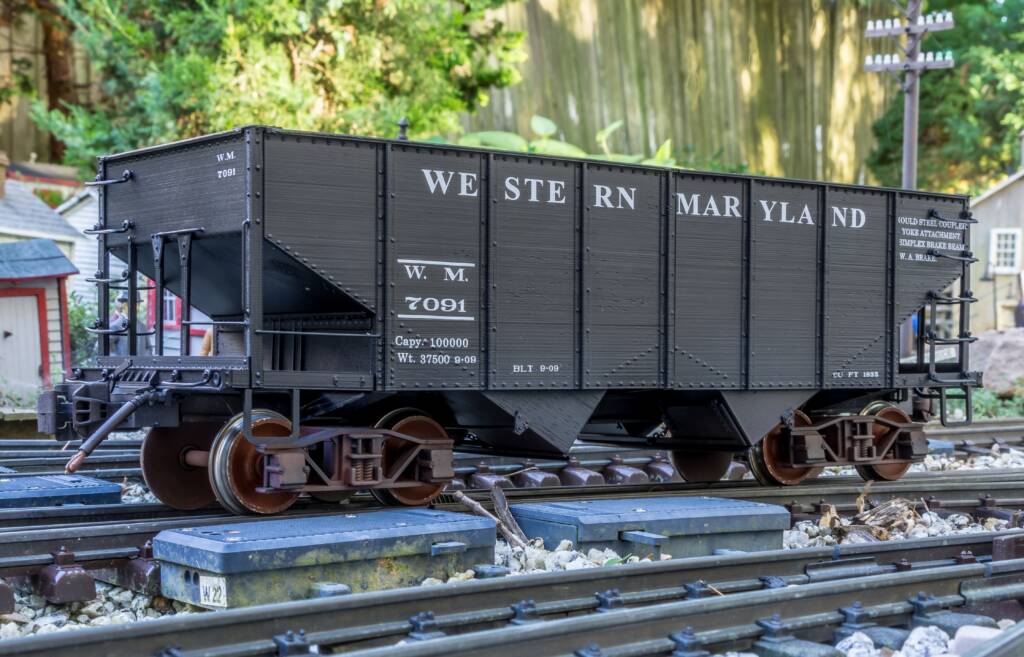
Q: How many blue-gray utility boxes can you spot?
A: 3